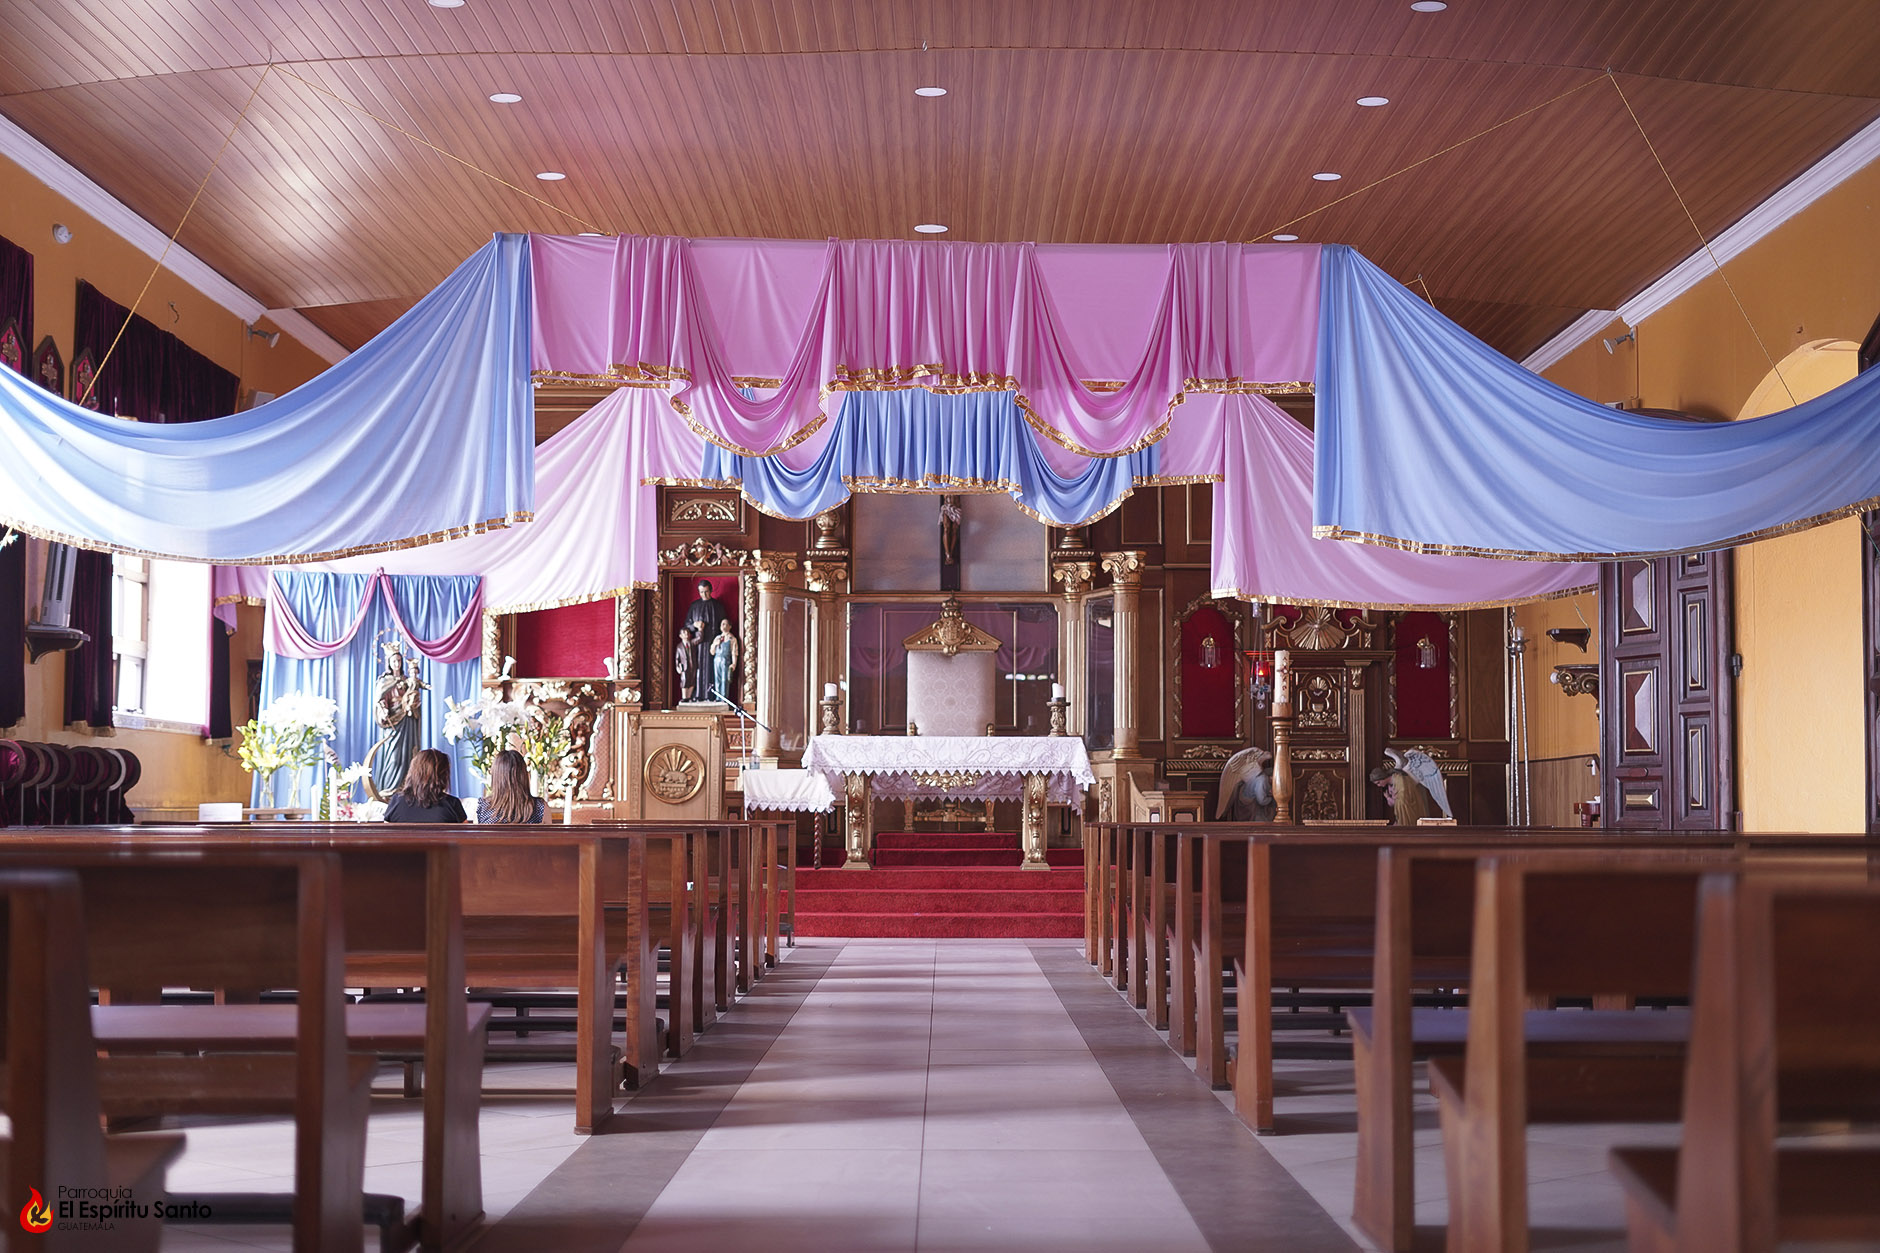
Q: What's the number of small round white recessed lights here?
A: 10